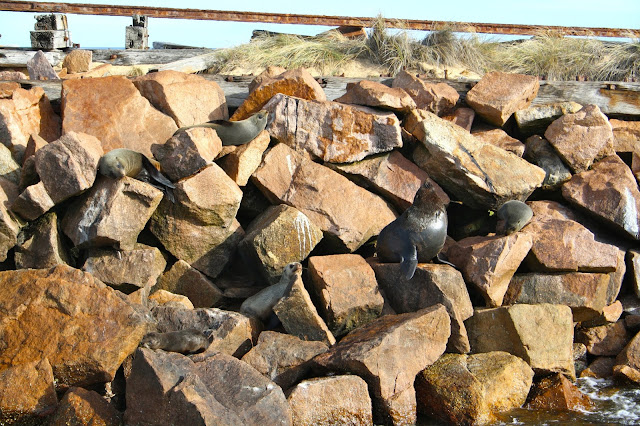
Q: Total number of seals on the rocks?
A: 6